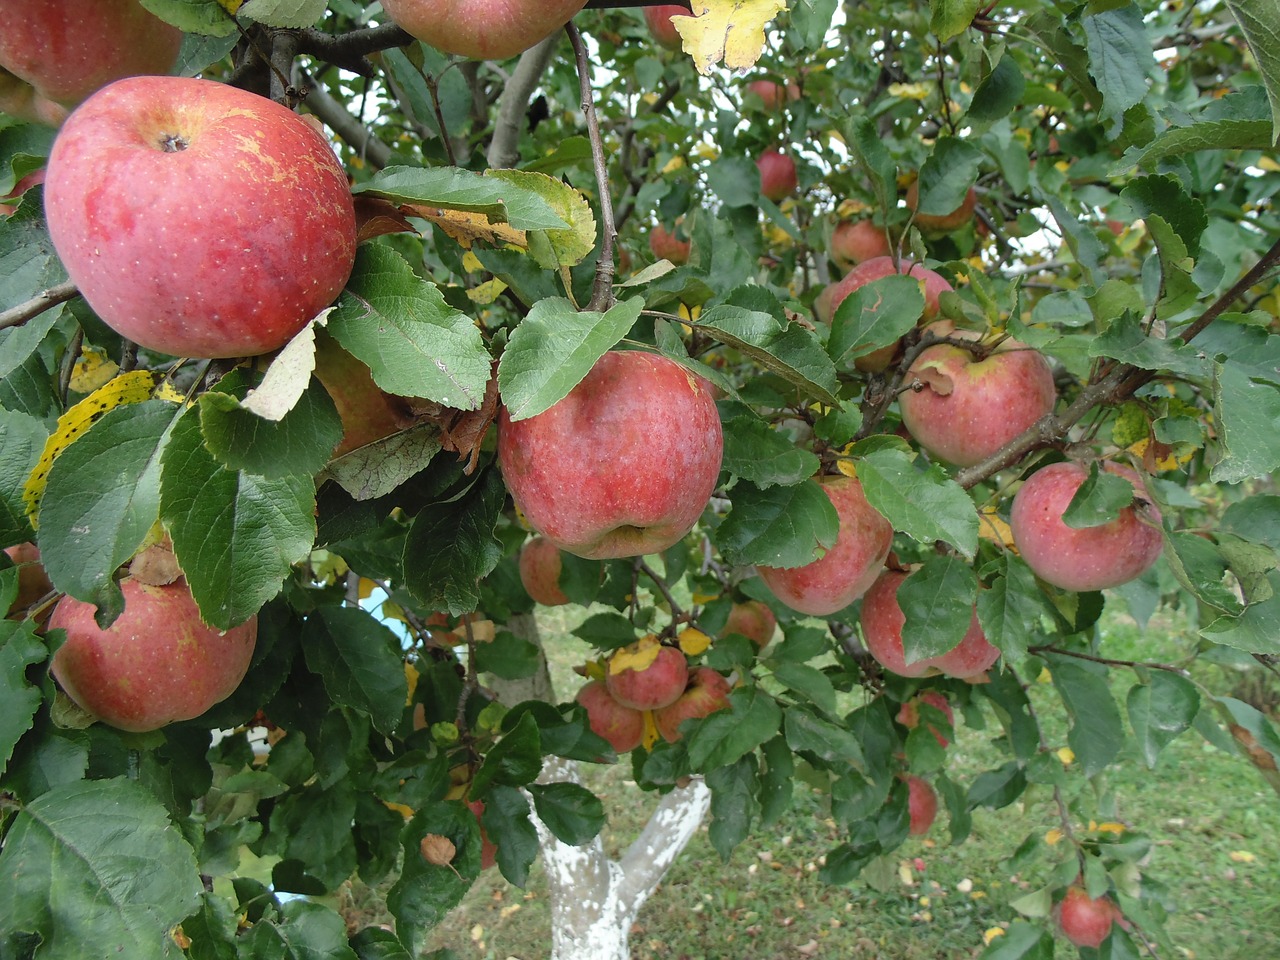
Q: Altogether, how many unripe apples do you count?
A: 0